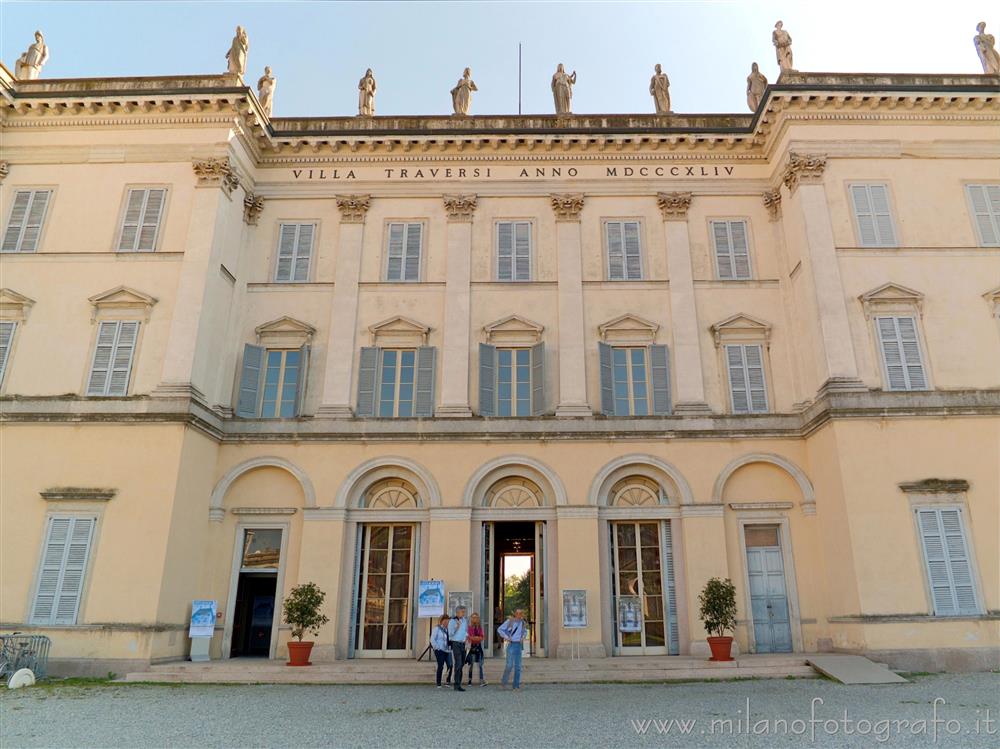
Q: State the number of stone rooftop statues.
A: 10